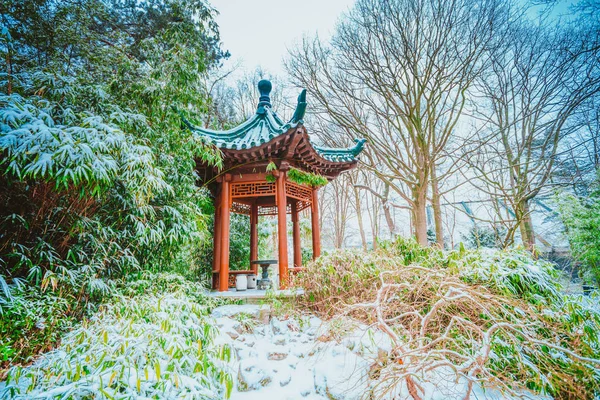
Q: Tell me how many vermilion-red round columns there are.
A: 6